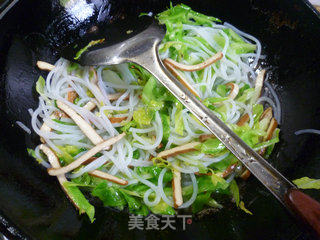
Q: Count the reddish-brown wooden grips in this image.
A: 1